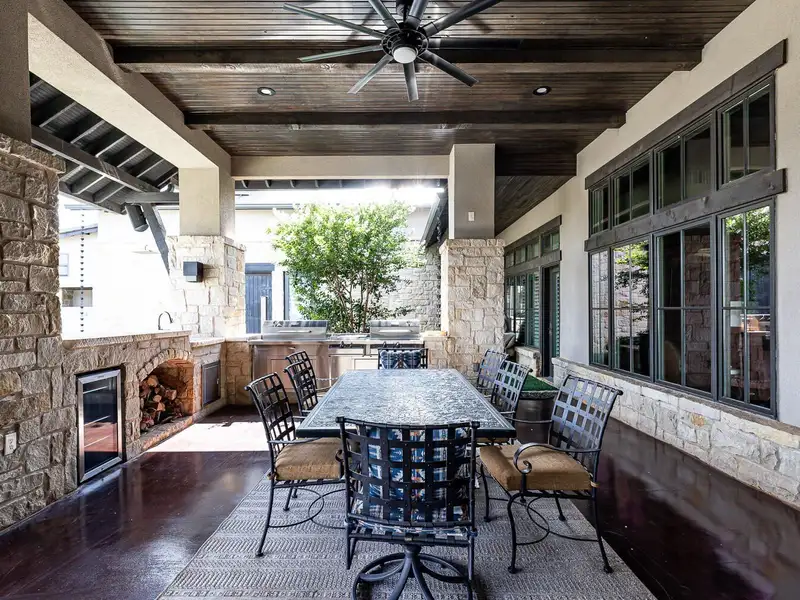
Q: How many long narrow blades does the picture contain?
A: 9